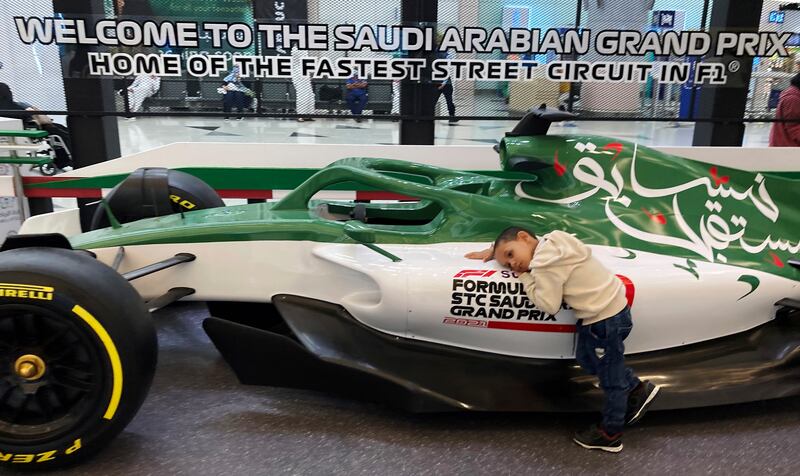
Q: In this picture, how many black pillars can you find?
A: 3